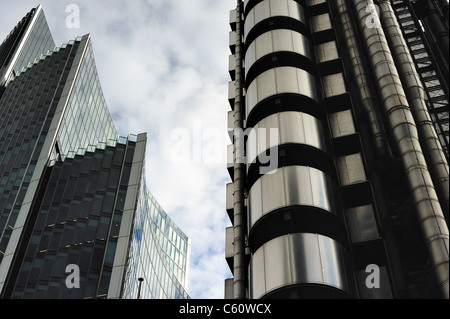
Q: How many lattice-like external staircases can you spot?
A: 1